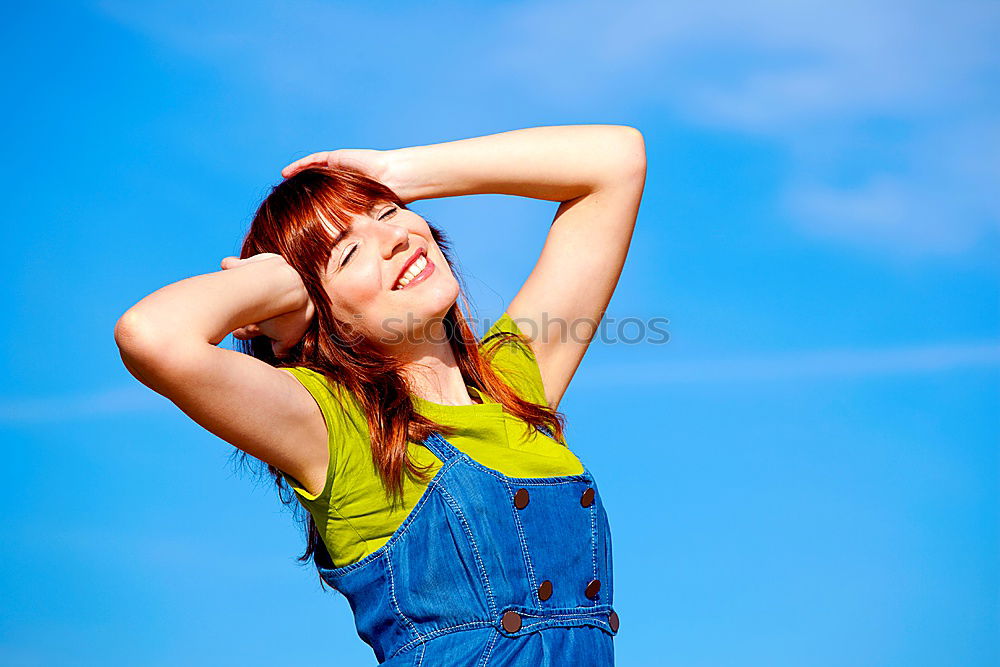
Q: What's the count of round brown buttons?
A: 6